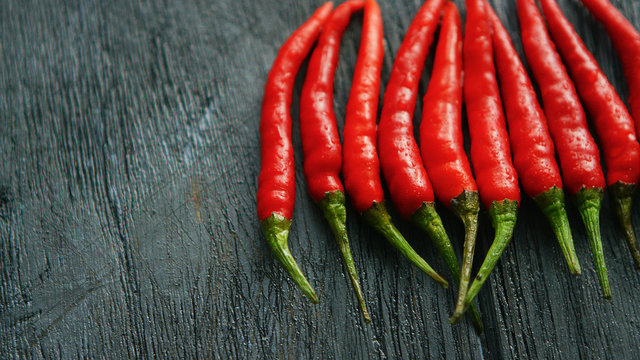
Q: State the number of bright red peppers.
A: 10